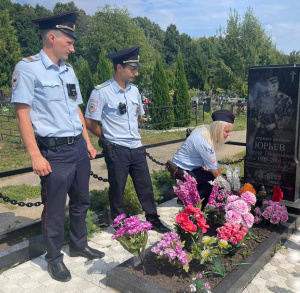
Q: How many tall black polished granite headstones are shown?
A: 1